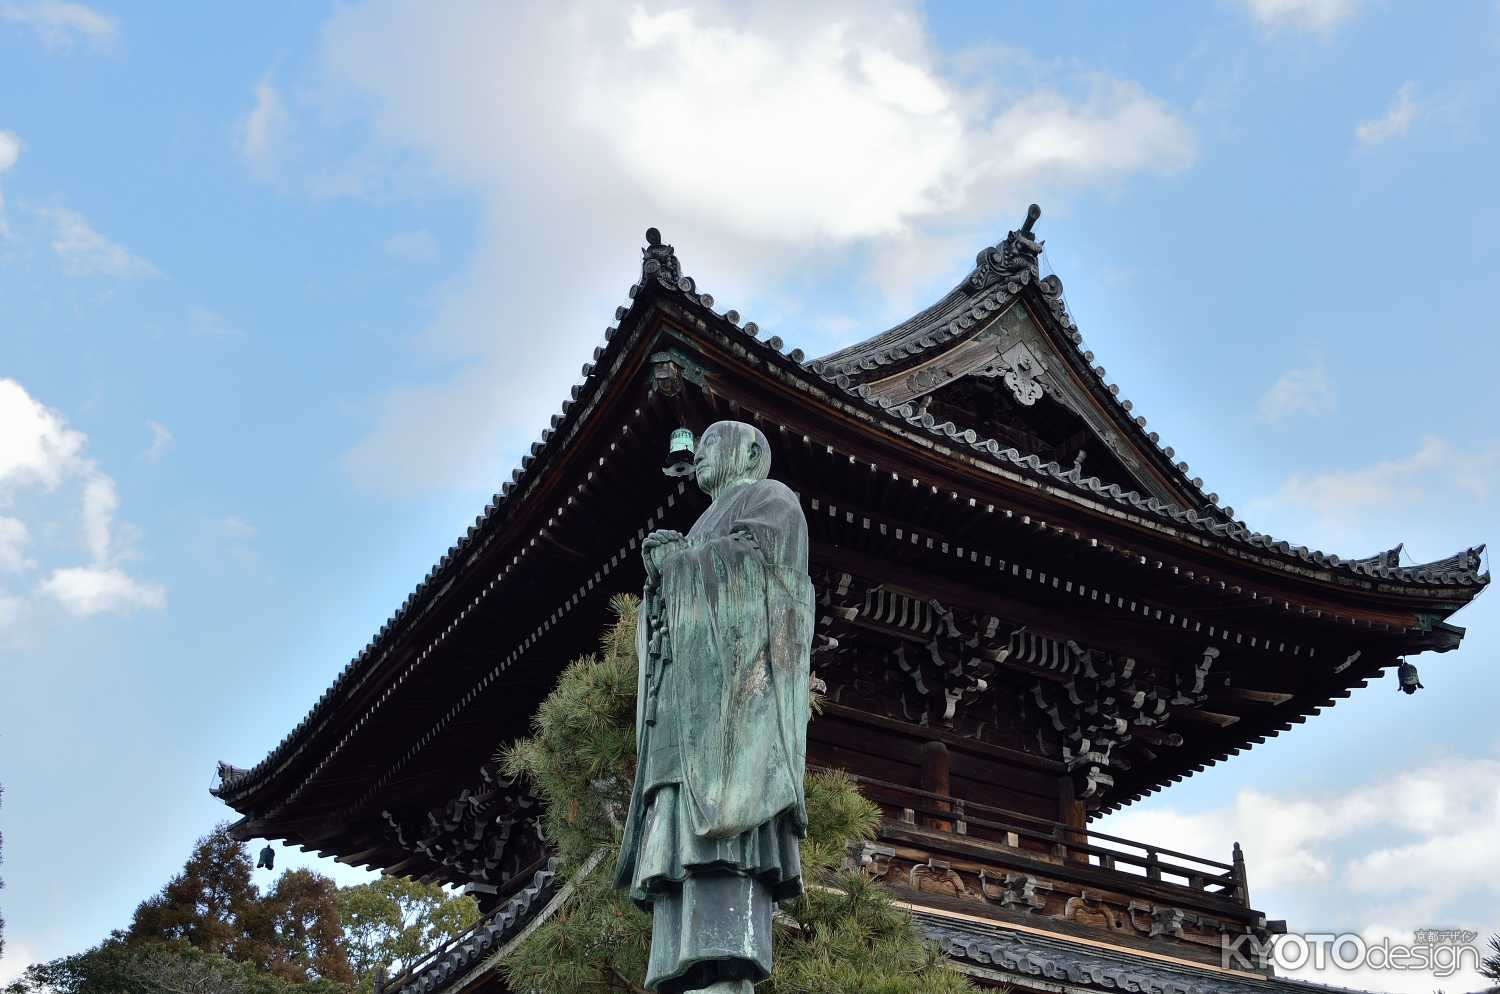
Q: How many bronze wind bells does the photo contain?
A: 3